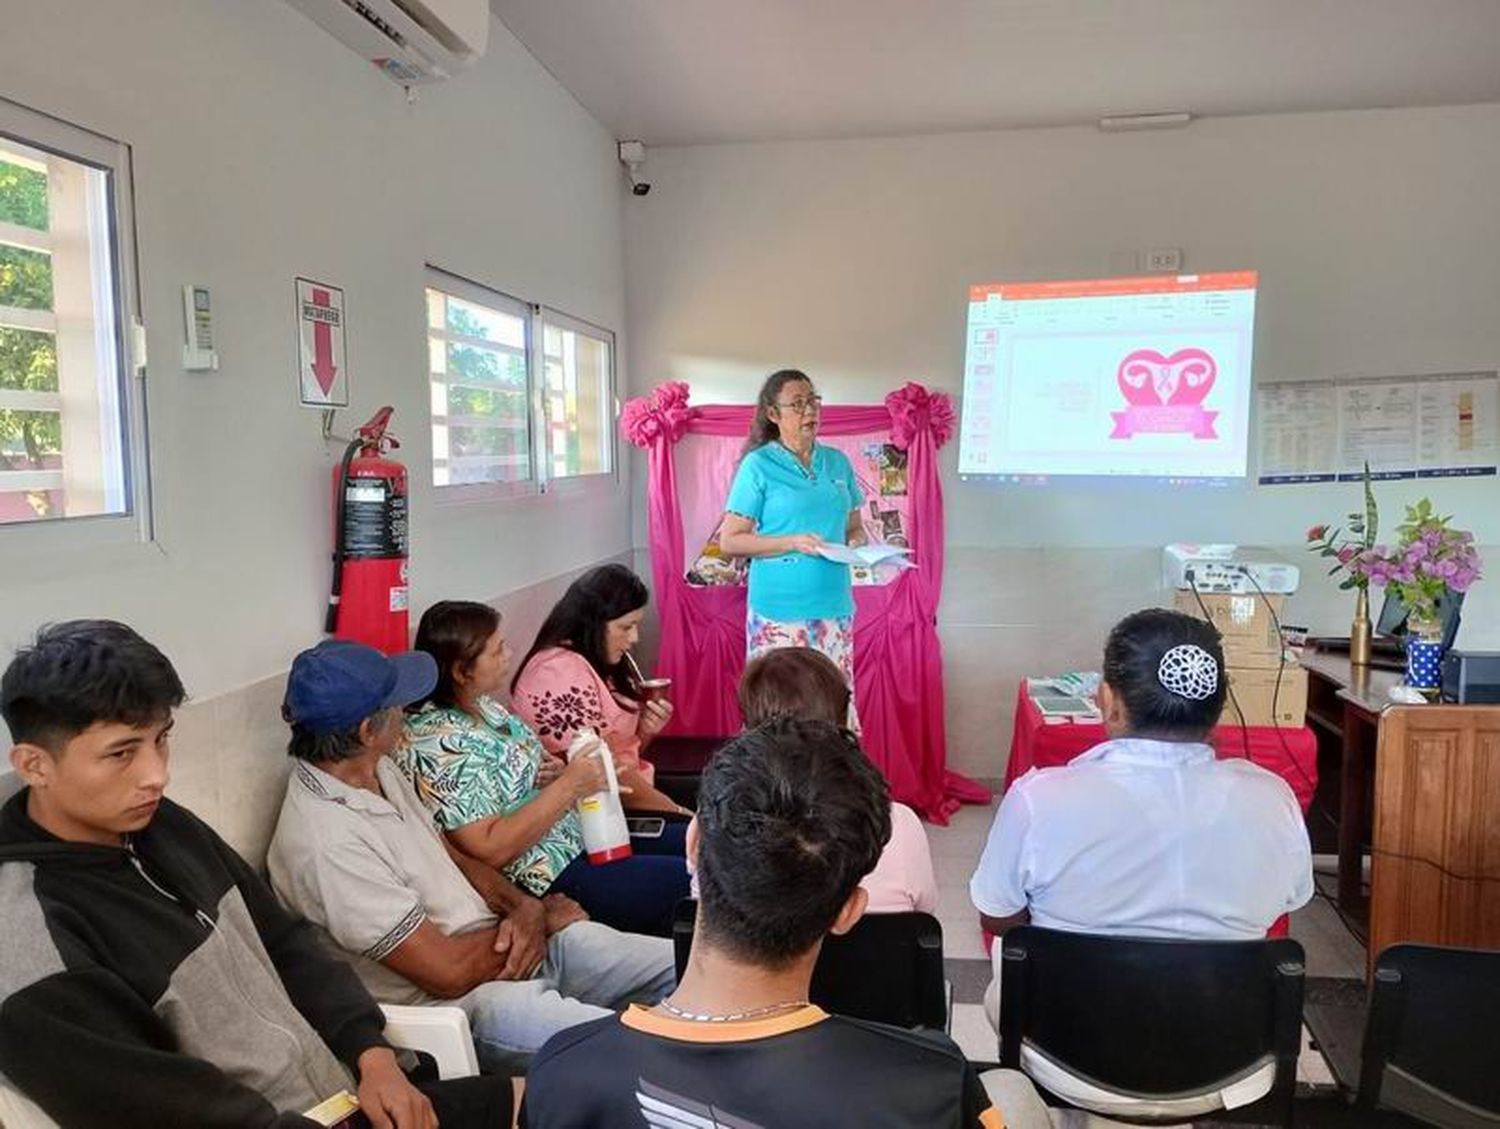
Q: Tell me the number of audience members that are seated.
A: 7